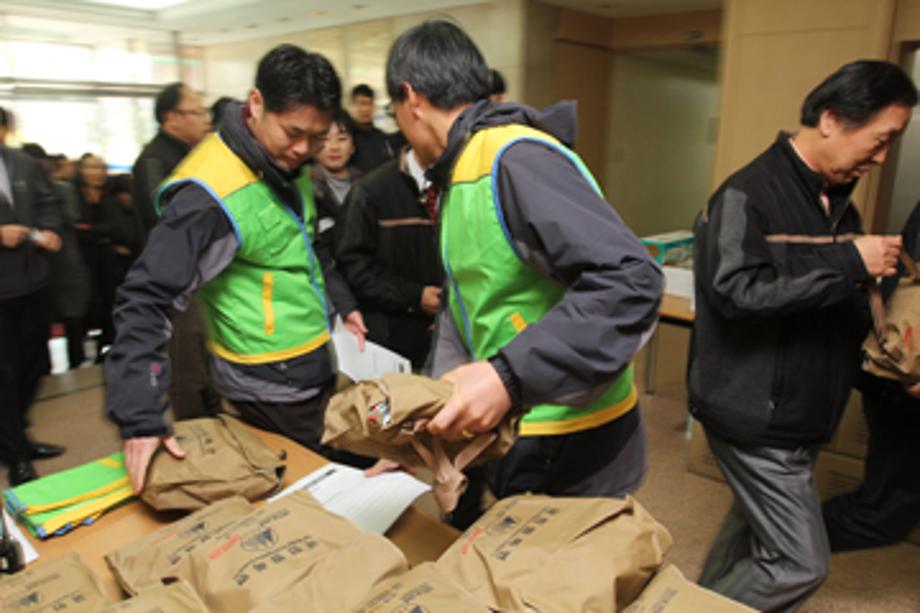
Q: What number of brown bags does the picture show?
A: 10